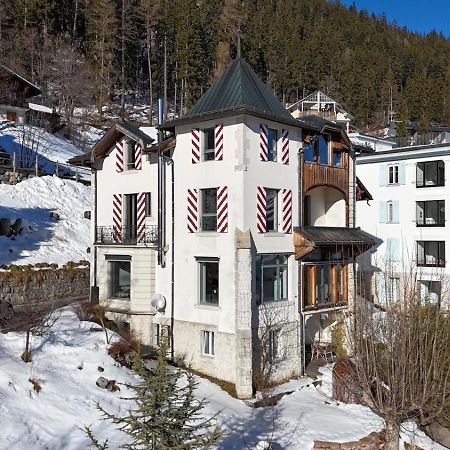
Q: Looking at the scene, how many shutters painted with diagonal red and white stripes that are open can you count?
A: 12